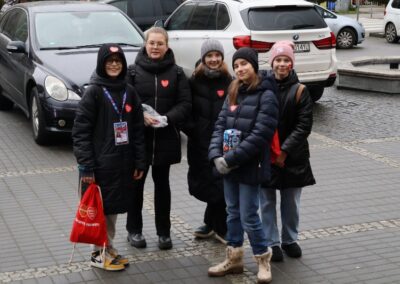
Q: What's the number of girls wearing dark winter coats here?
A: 5